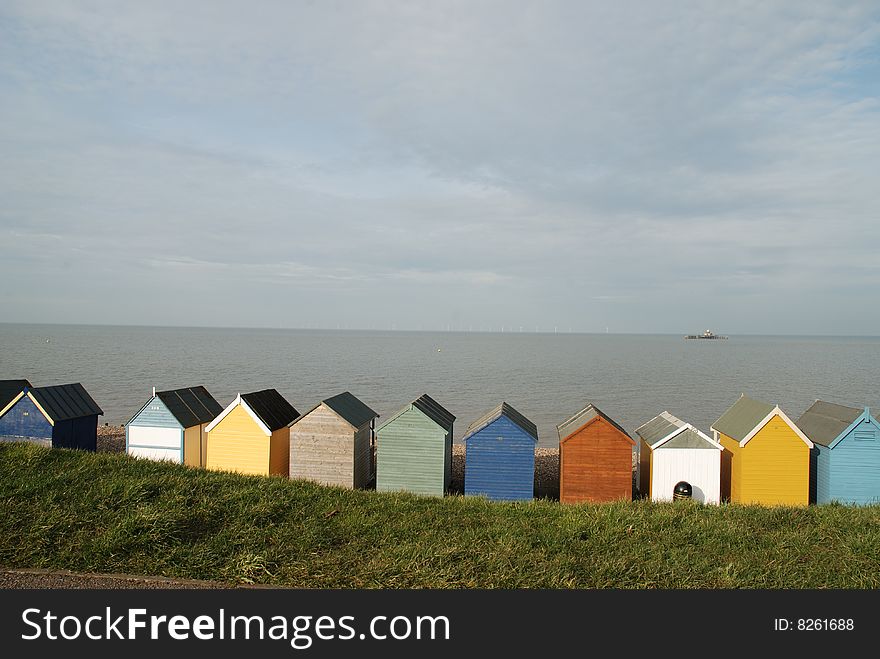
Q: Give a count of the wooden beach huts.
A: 11